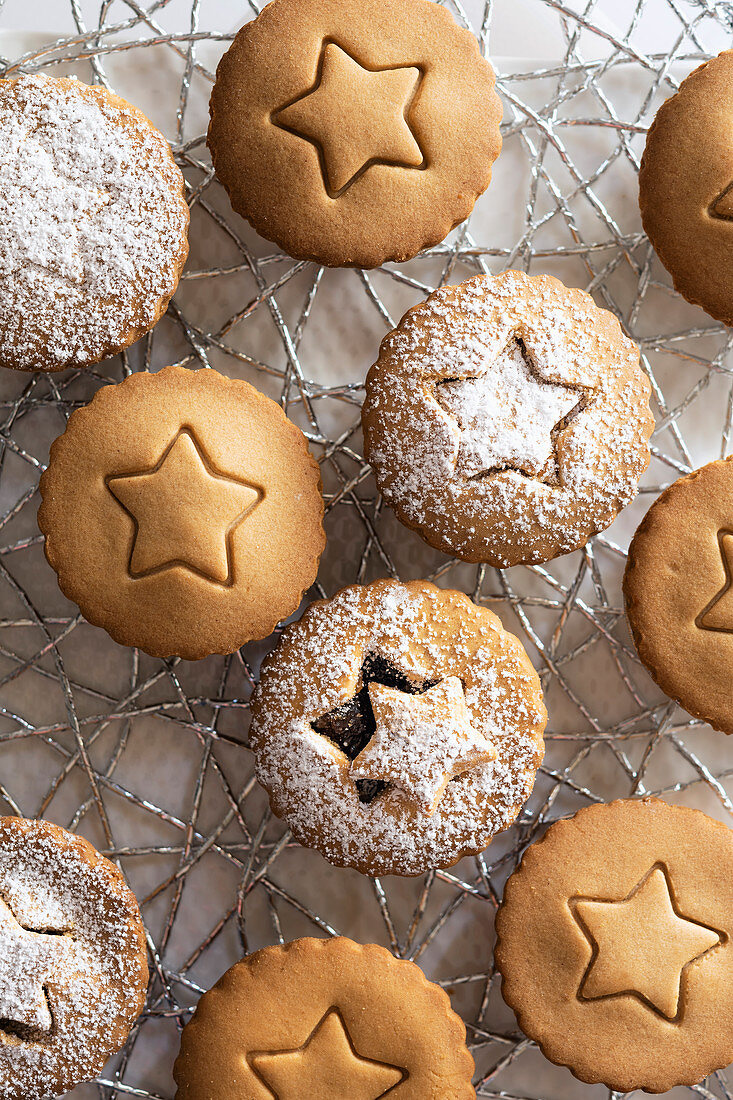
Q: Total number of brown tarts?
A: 6